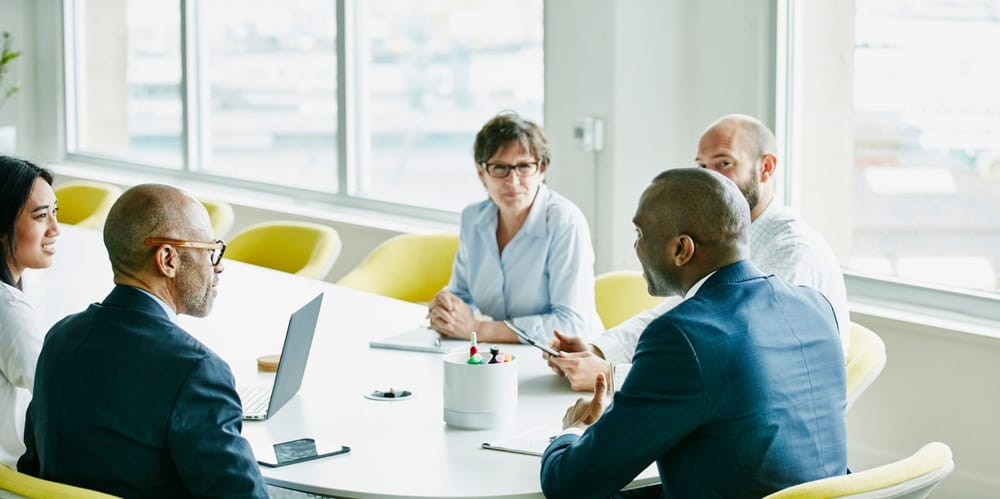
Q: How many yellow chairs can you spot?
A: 8